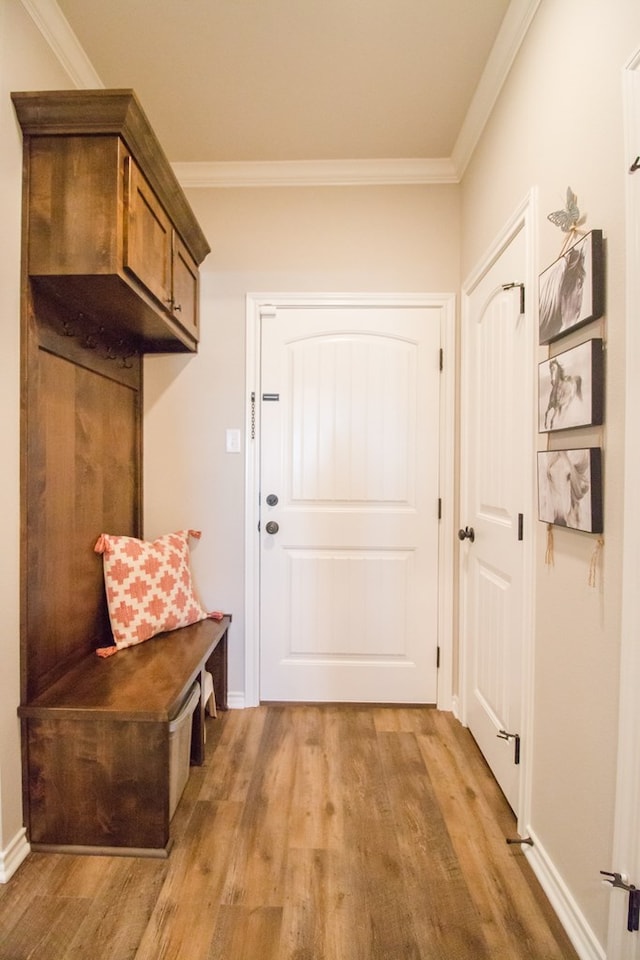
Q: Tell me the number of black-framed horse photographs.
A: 3